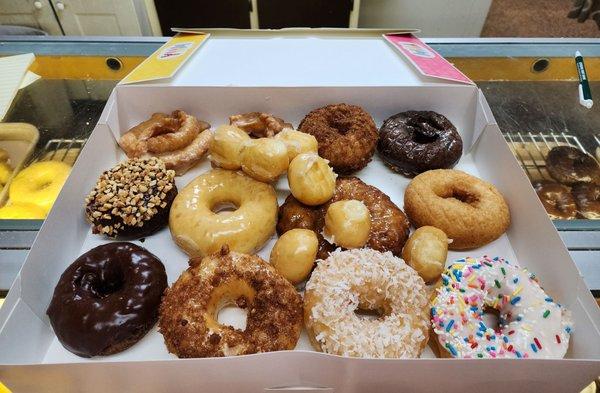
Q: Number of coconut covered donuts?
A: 1